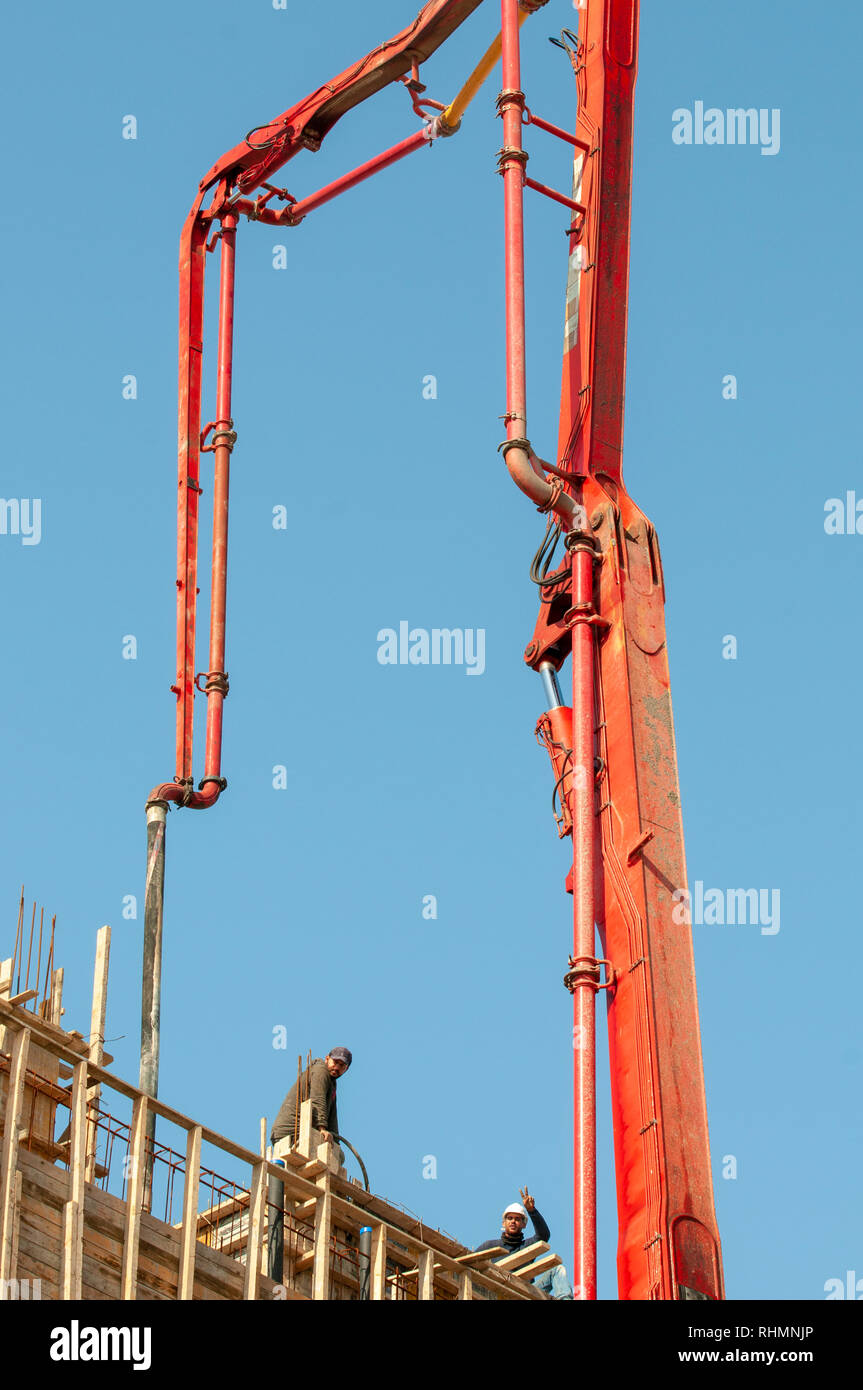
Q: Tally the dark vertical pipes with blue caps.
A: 2